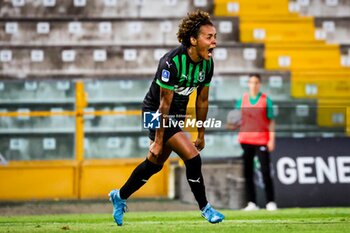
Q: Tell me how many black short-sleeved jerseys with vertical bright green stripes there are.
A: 1